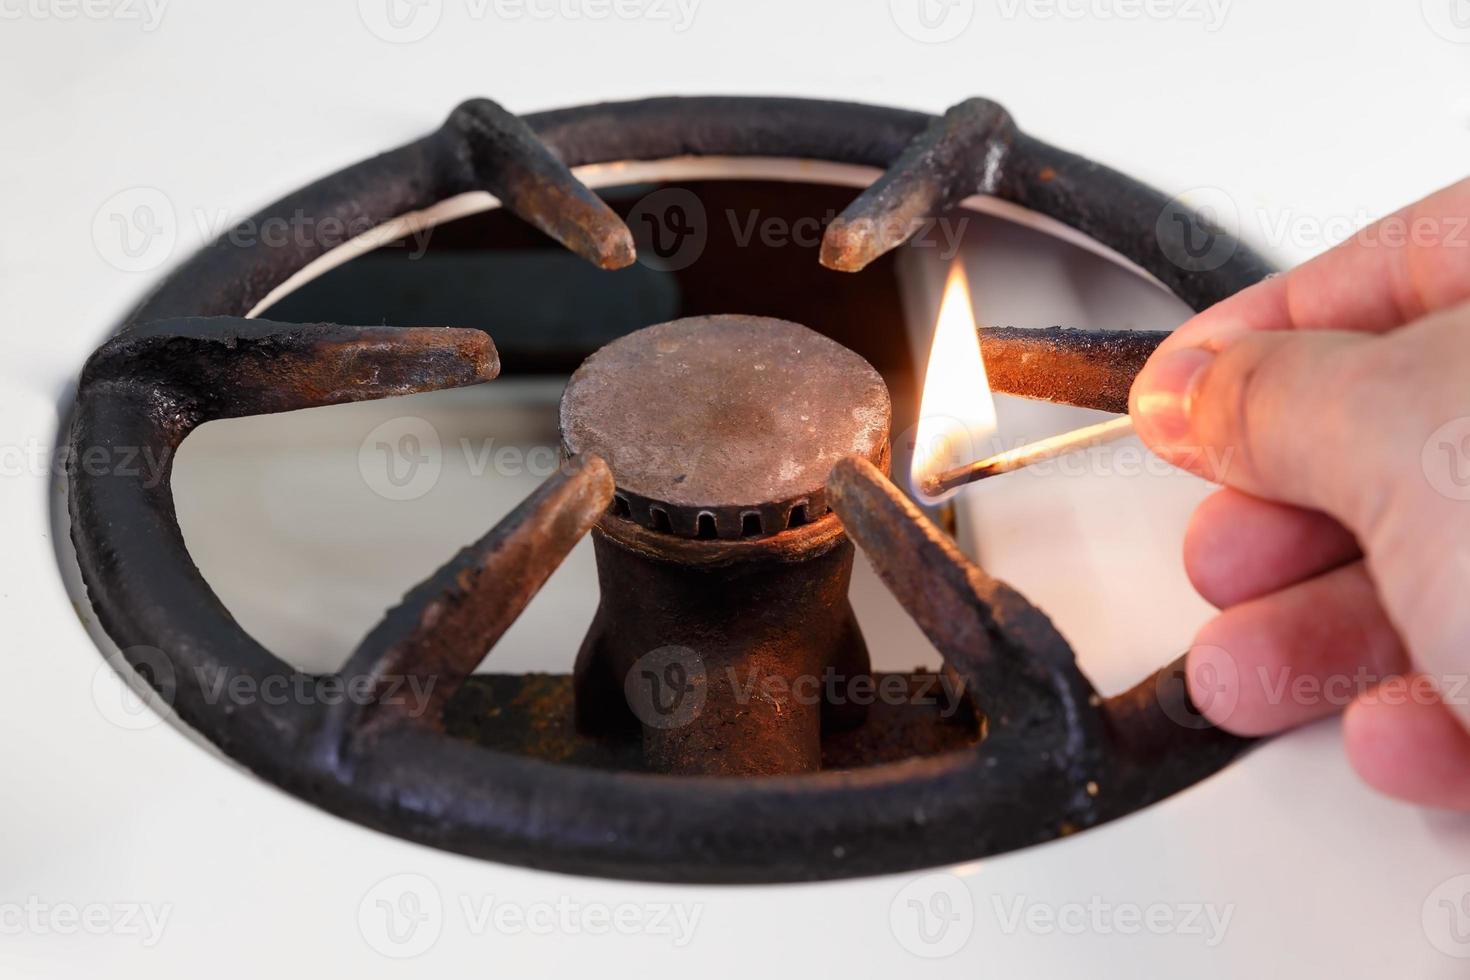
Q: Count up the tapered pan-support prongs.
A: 6